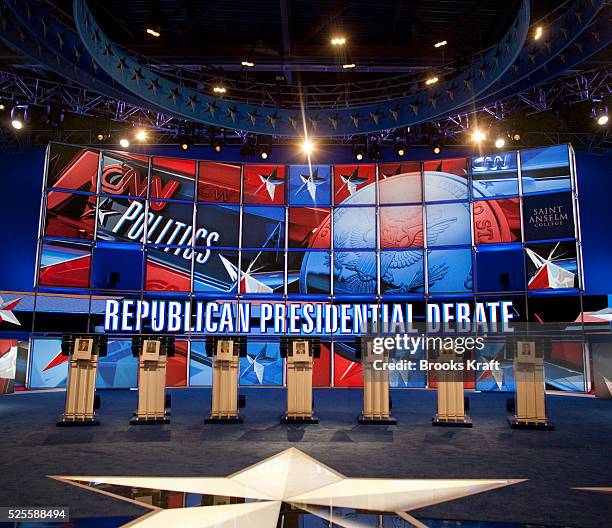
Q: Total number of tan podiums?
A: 7